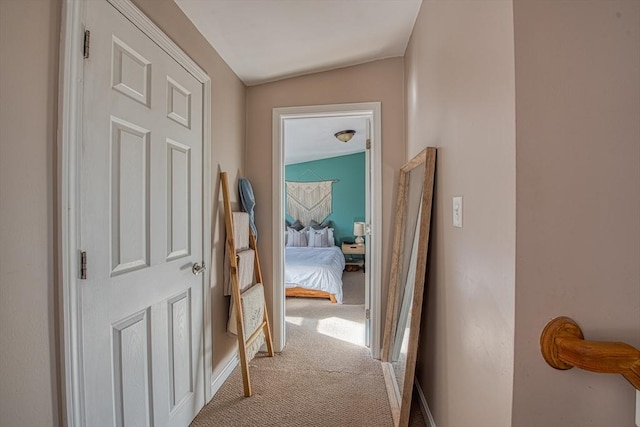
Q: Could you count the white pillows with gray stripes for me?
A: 2